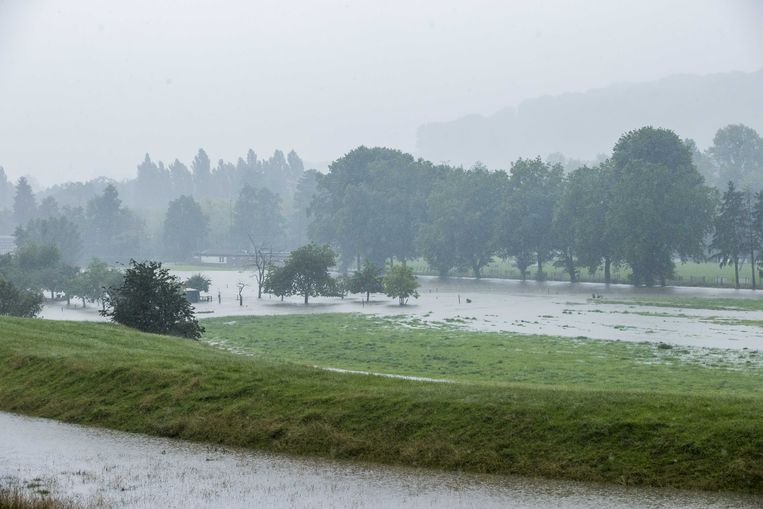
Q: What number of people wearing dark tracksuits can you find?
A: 0